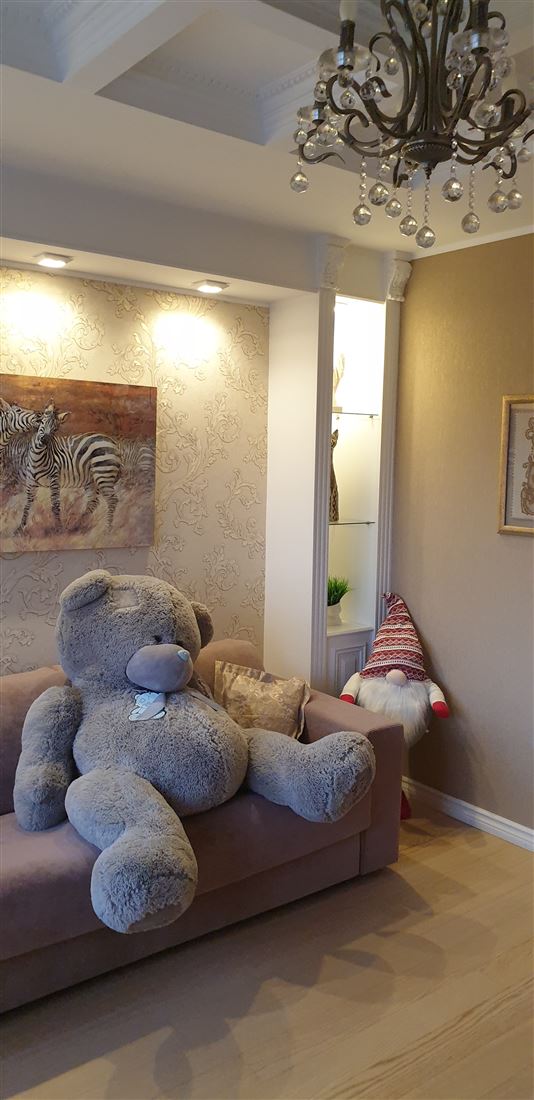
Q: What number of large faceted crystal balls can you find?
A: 10